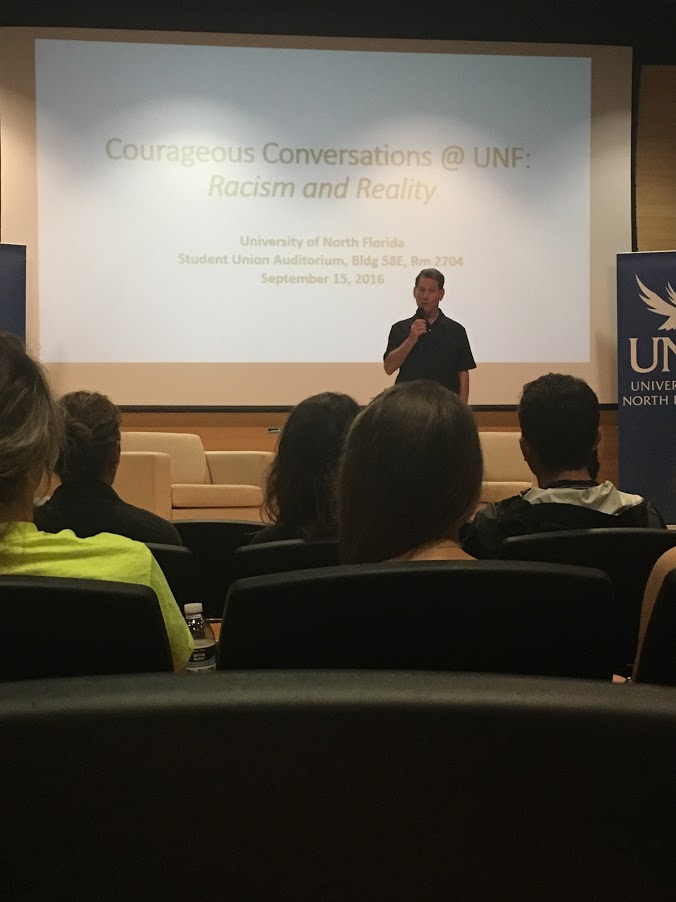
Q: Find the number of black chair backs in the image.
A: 8